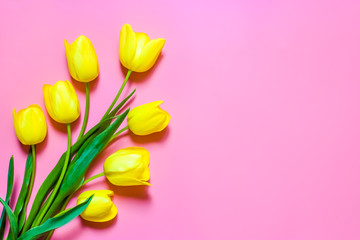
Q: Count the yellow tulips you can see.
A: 7